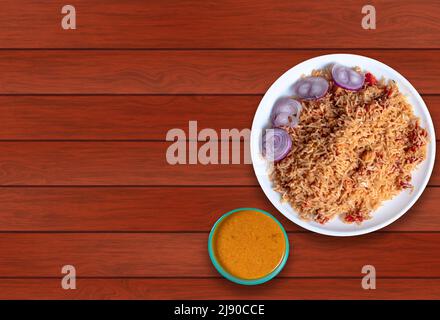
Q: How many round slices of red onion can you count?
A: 4